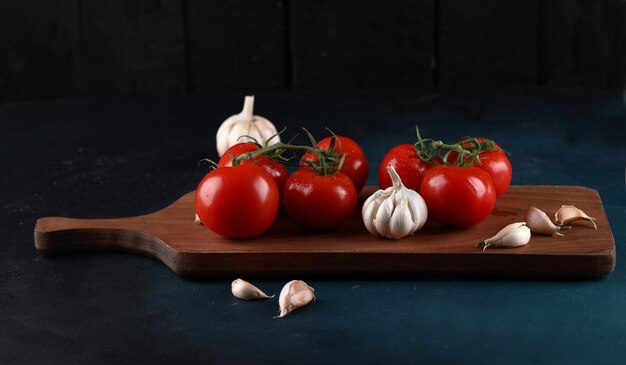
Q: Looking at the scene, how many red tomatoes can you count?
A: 7